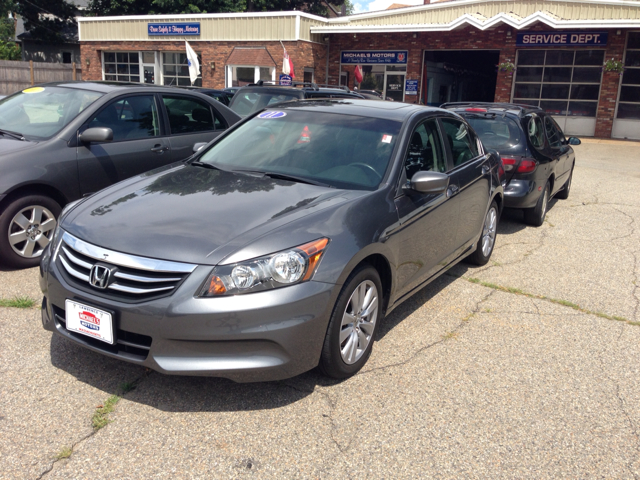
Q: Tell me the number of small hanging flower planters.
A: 2